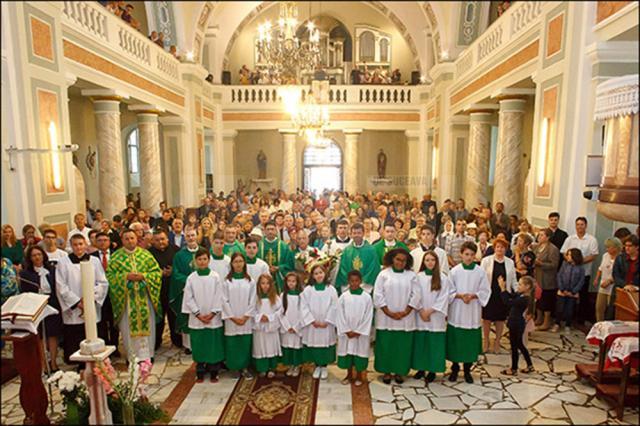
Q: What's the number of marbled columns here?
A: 6